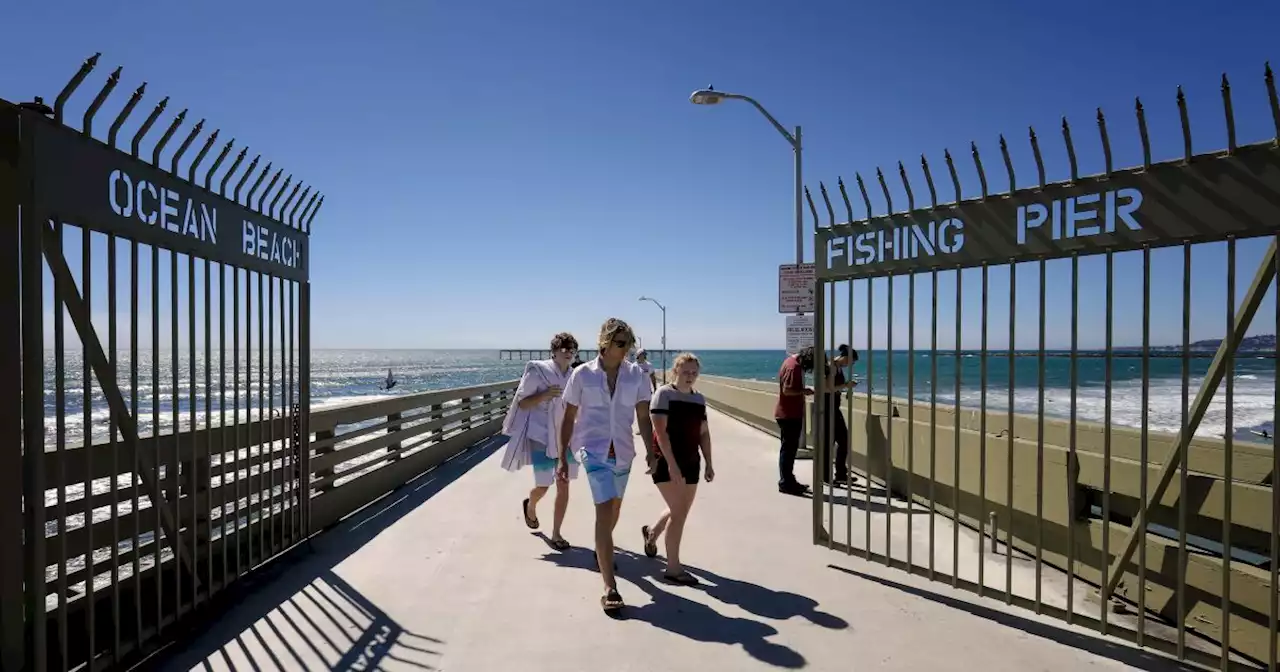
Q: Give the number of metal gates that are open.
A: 2